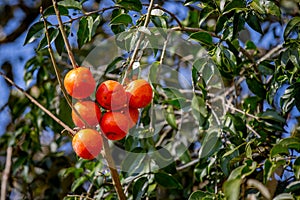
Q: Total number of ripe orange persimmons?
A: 7